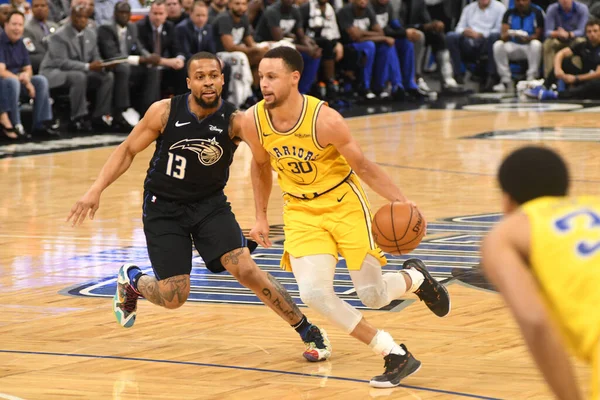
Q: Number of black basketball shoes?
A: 2